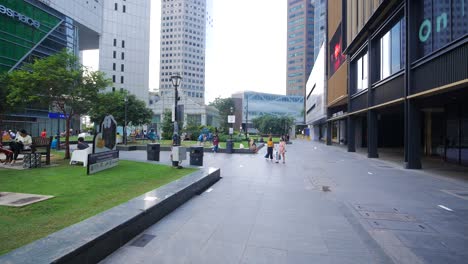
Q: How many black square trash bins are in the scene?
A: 2